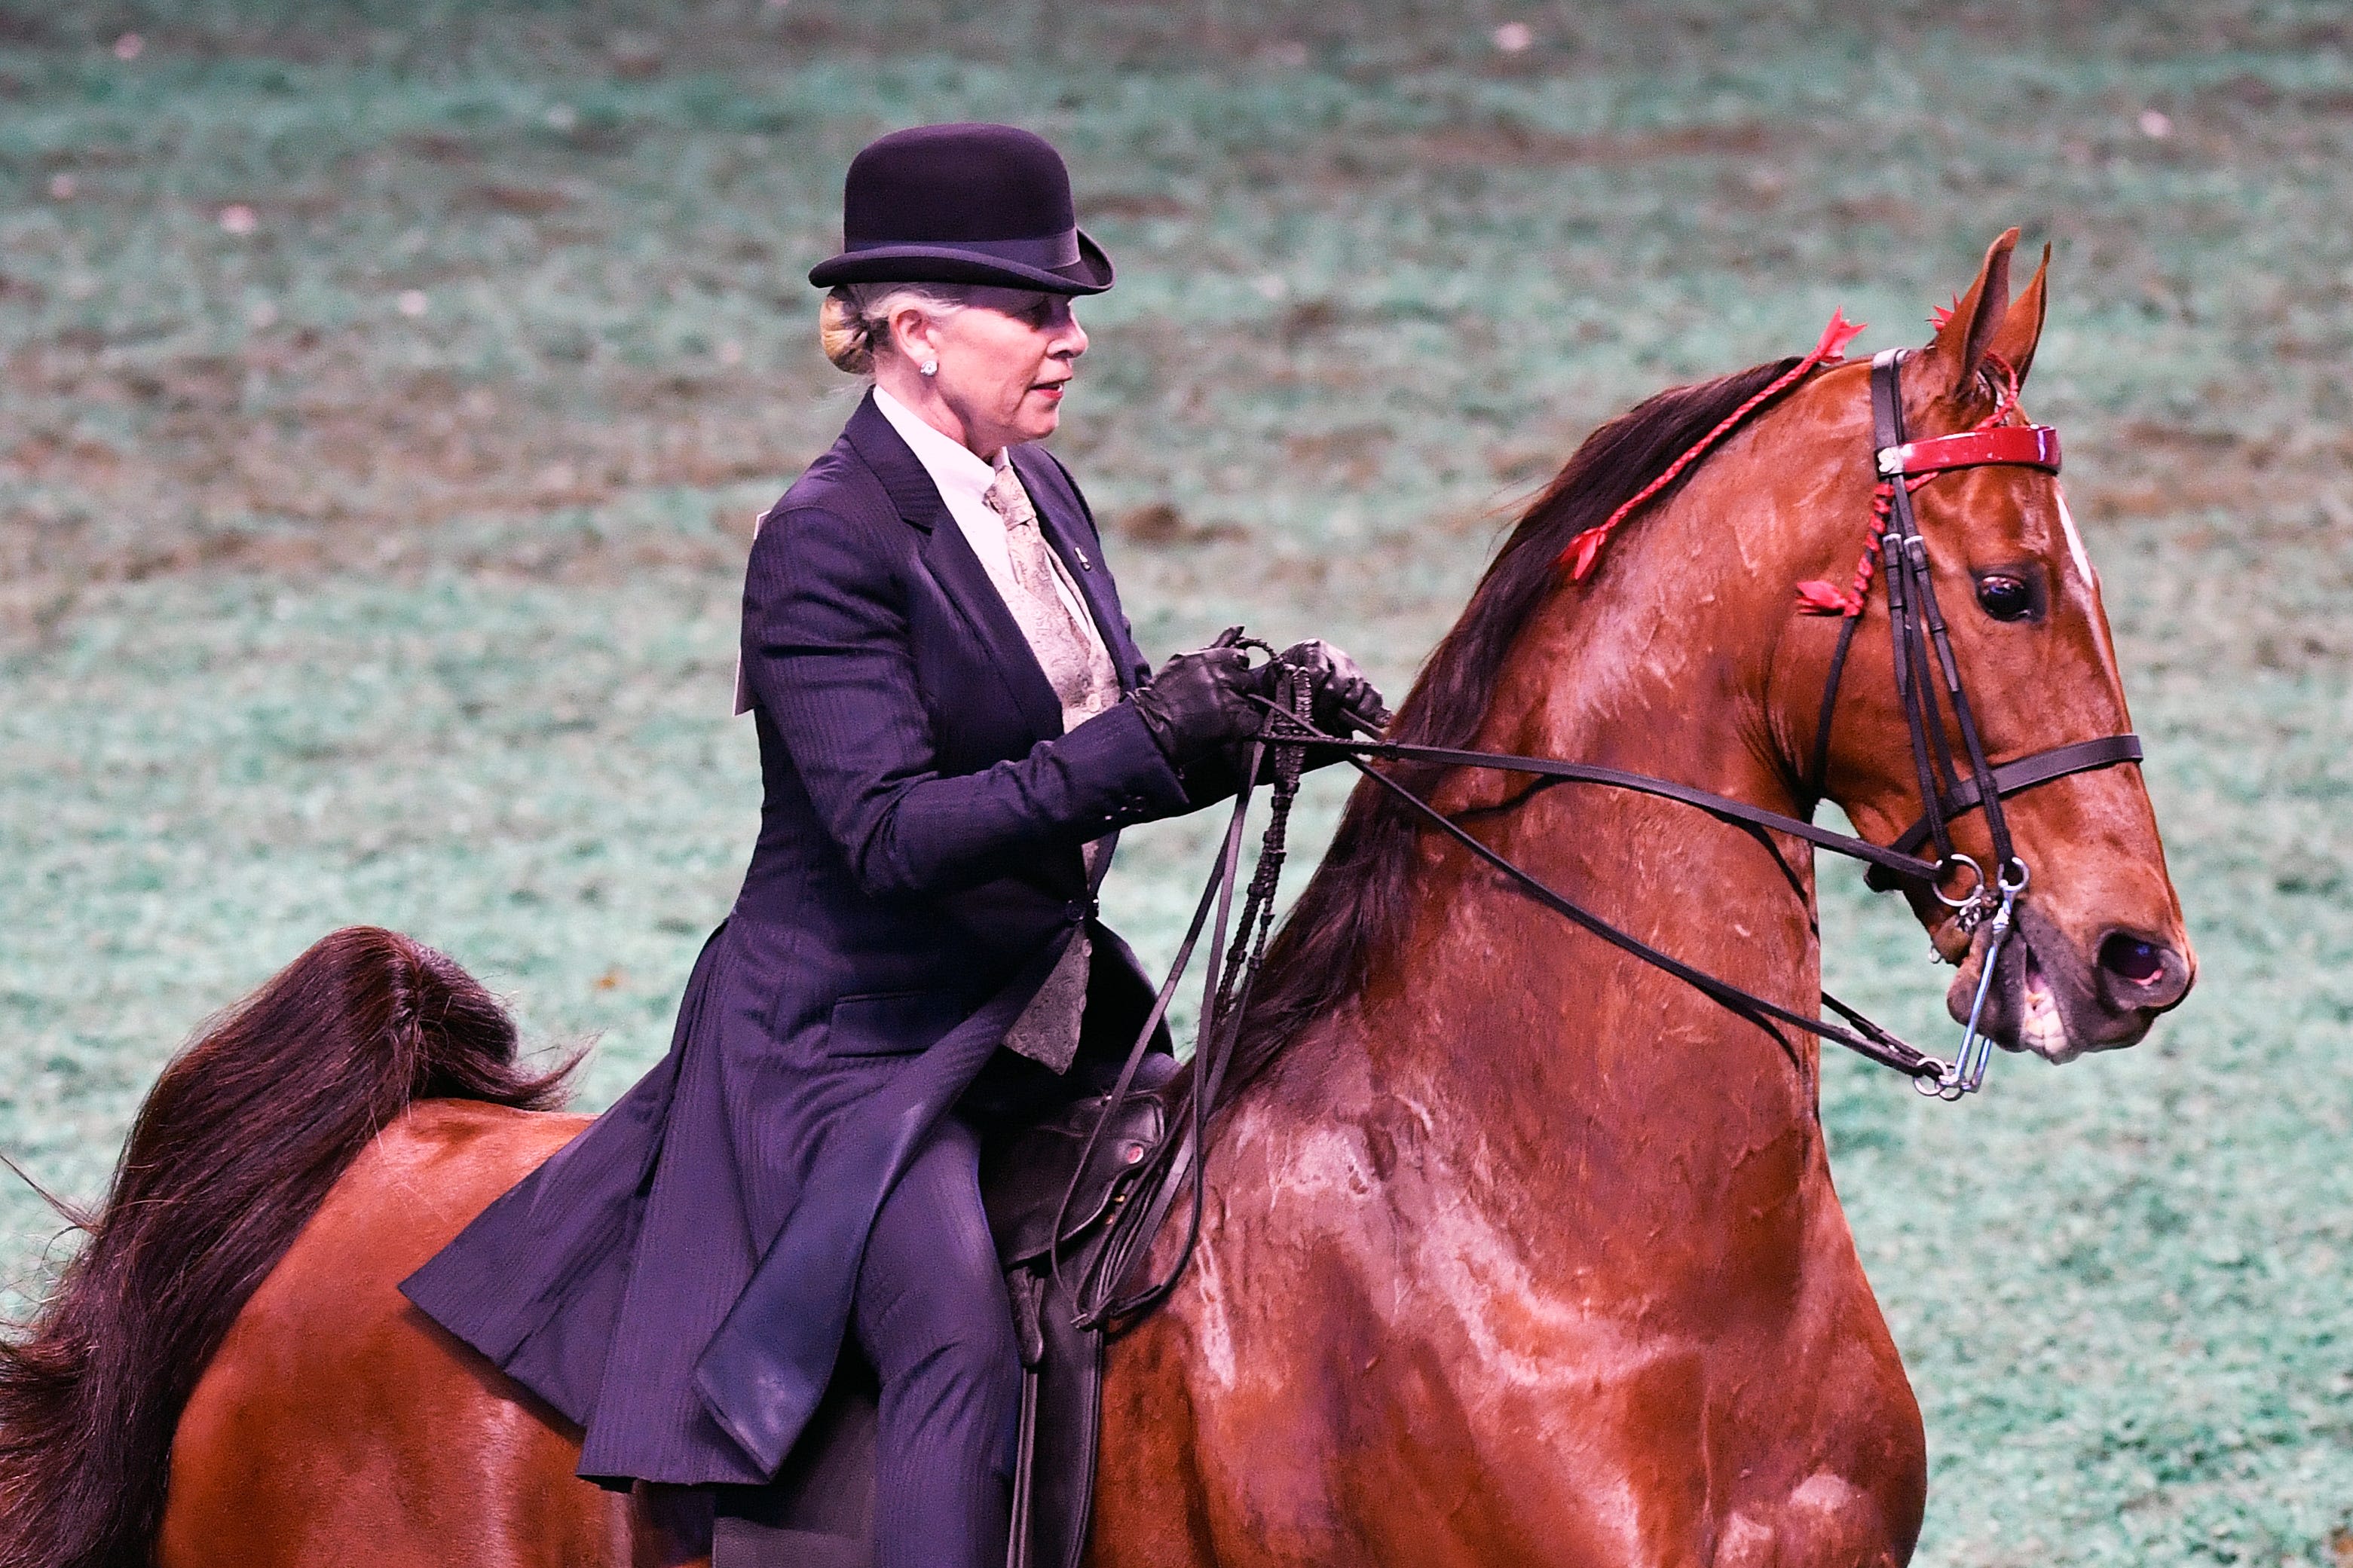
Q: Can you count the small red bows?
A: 4